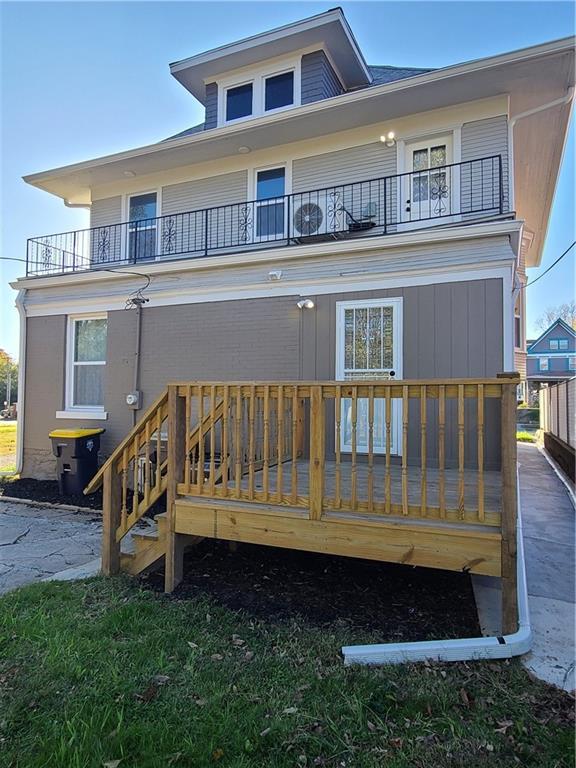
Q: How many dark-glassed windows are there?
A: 4